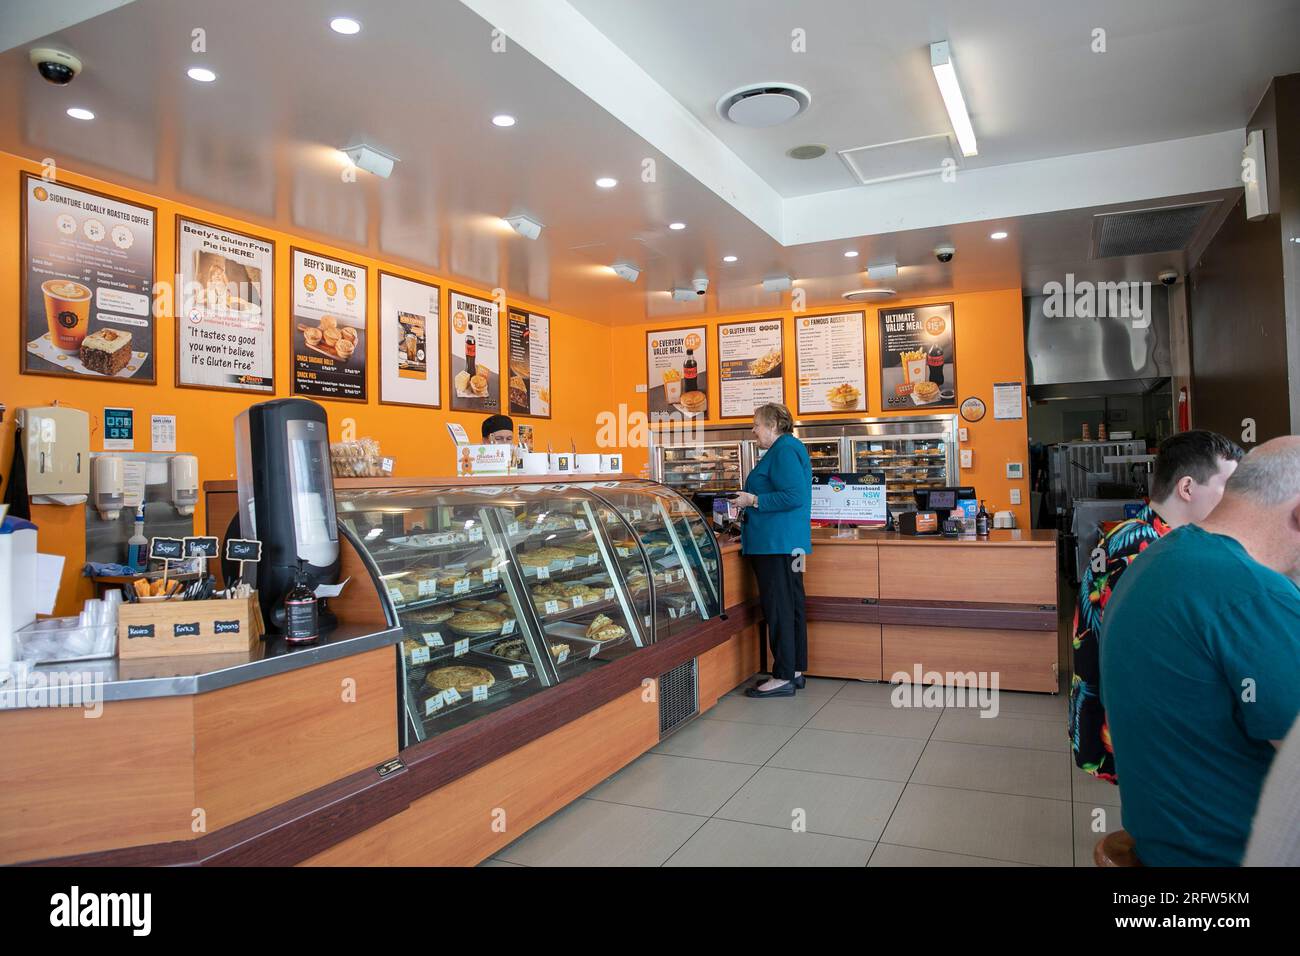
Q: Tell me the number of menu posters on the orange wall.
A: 10